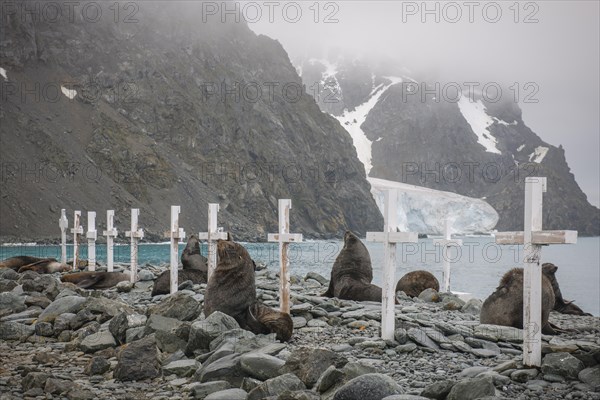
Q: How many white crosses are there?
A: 11